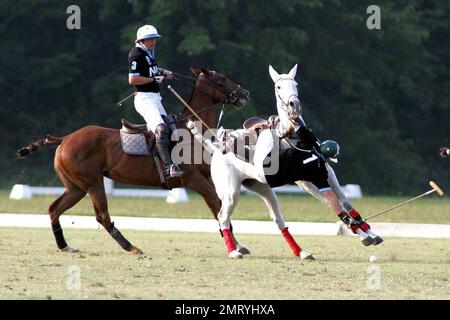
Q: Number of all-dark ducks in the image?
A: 0